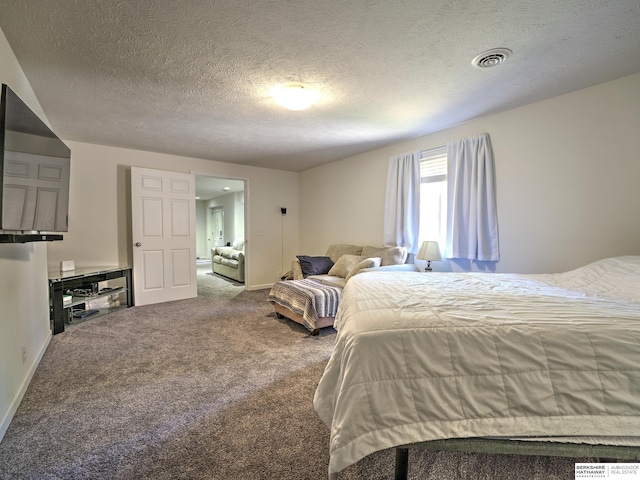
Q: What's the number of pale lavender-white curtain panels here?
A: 2